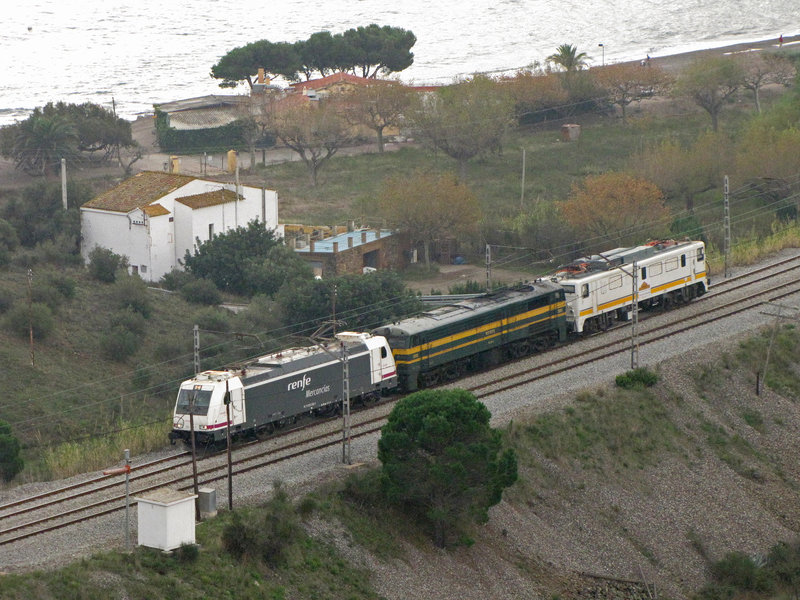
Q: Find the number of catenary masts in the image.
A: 5